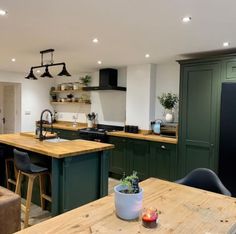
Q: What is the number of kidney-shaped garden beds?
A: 0